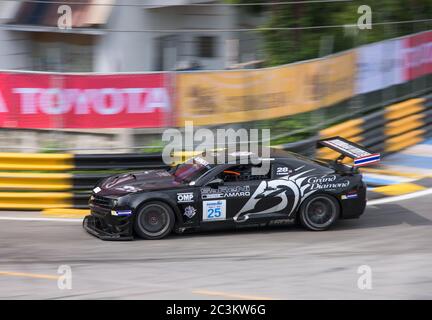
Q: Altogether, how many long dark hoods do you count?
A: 1